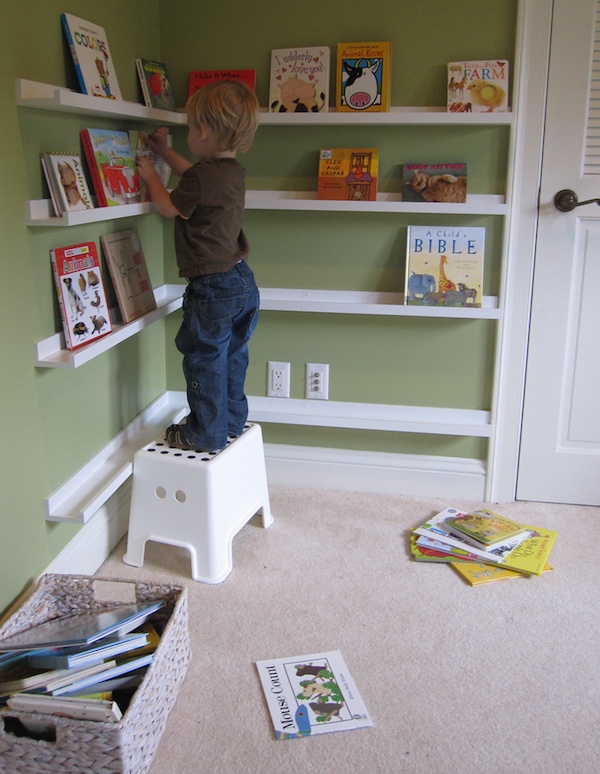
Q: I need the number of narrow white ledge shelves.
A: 8